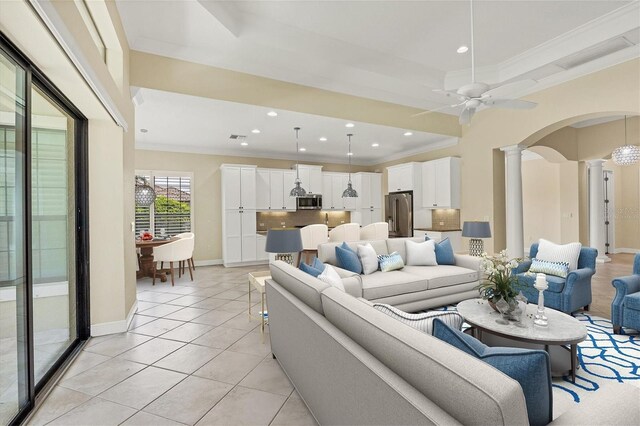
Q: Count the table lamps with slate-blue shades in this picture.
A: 2